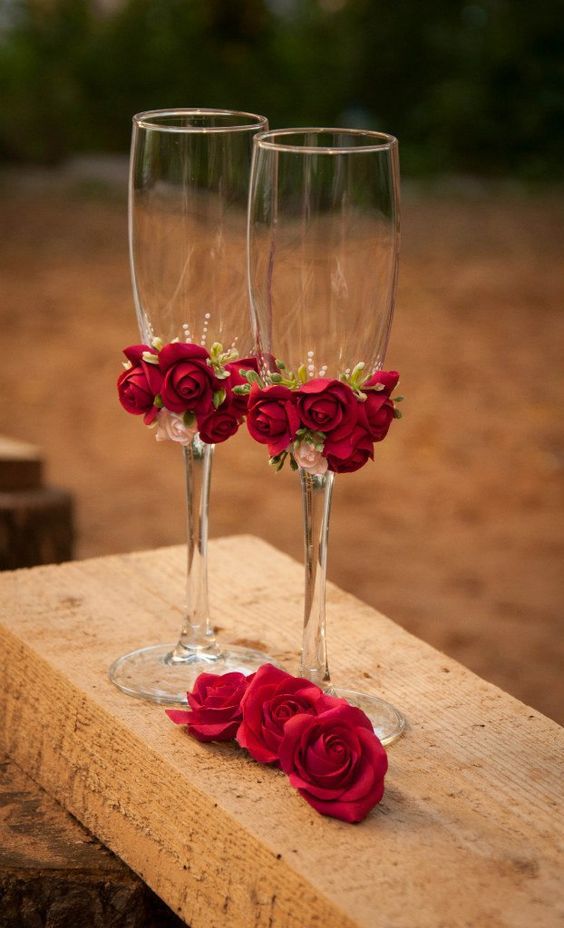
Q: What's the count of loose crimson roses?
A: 3